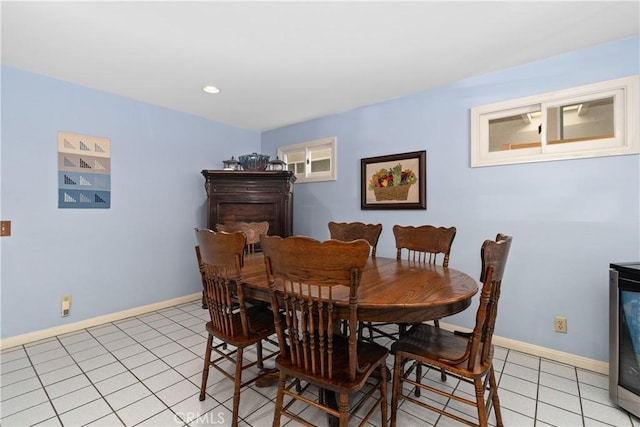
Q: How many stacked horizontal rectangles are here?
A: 4